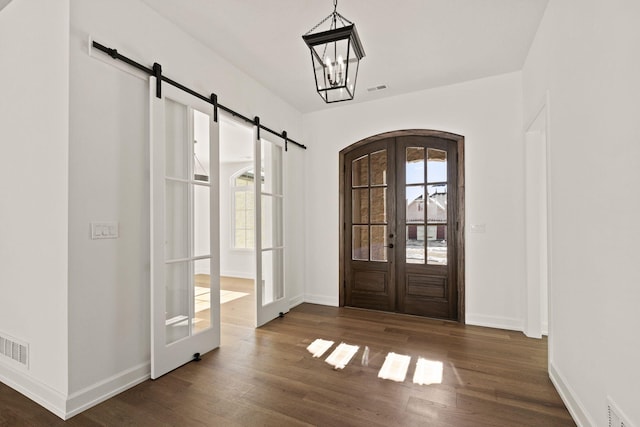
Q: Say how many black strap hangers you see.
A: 4